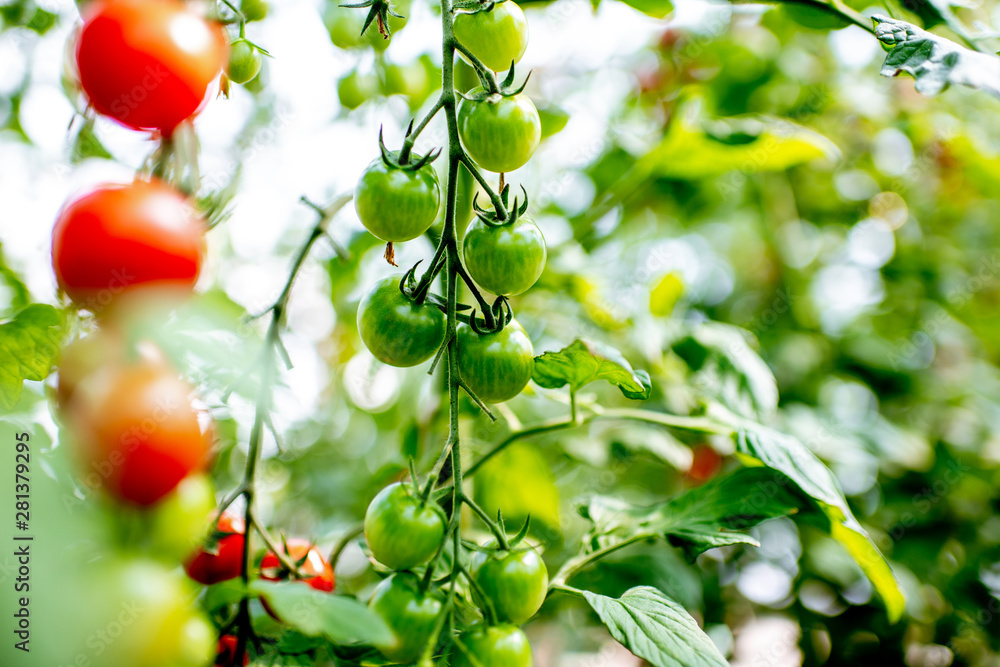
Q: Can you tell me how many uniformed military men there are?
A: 0